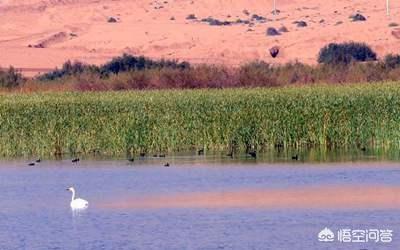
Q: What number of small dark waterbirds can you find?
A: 13